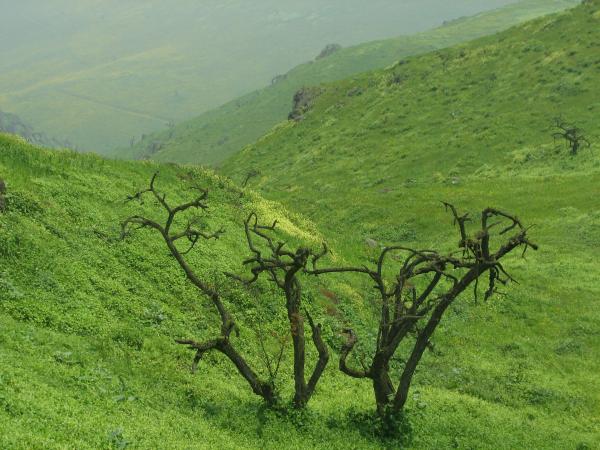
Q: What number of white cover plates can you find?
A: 0